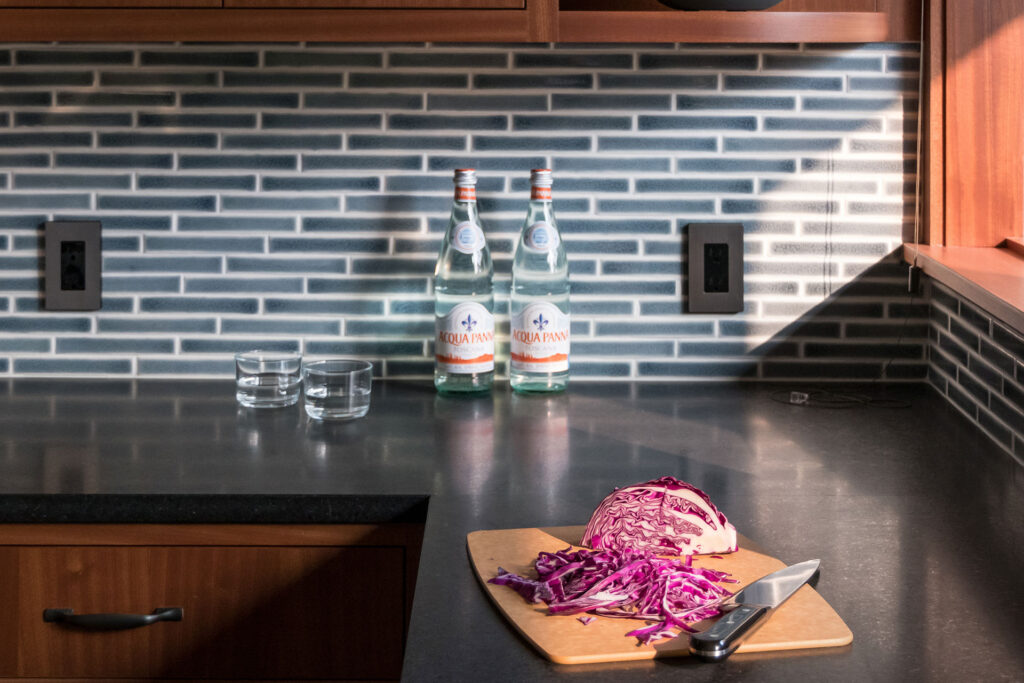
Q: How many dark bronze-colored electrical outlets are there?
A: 2